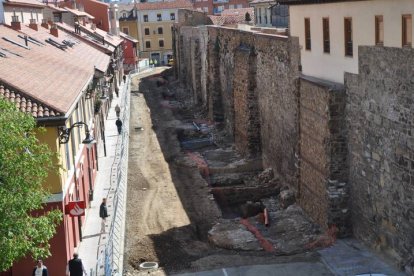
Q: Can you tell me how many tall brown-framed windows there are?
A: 5